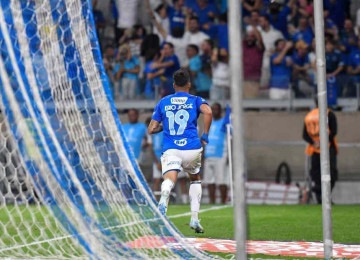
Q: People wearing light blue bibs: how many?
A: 3